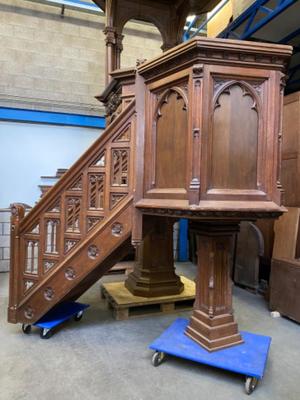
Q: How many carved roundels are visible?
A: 5